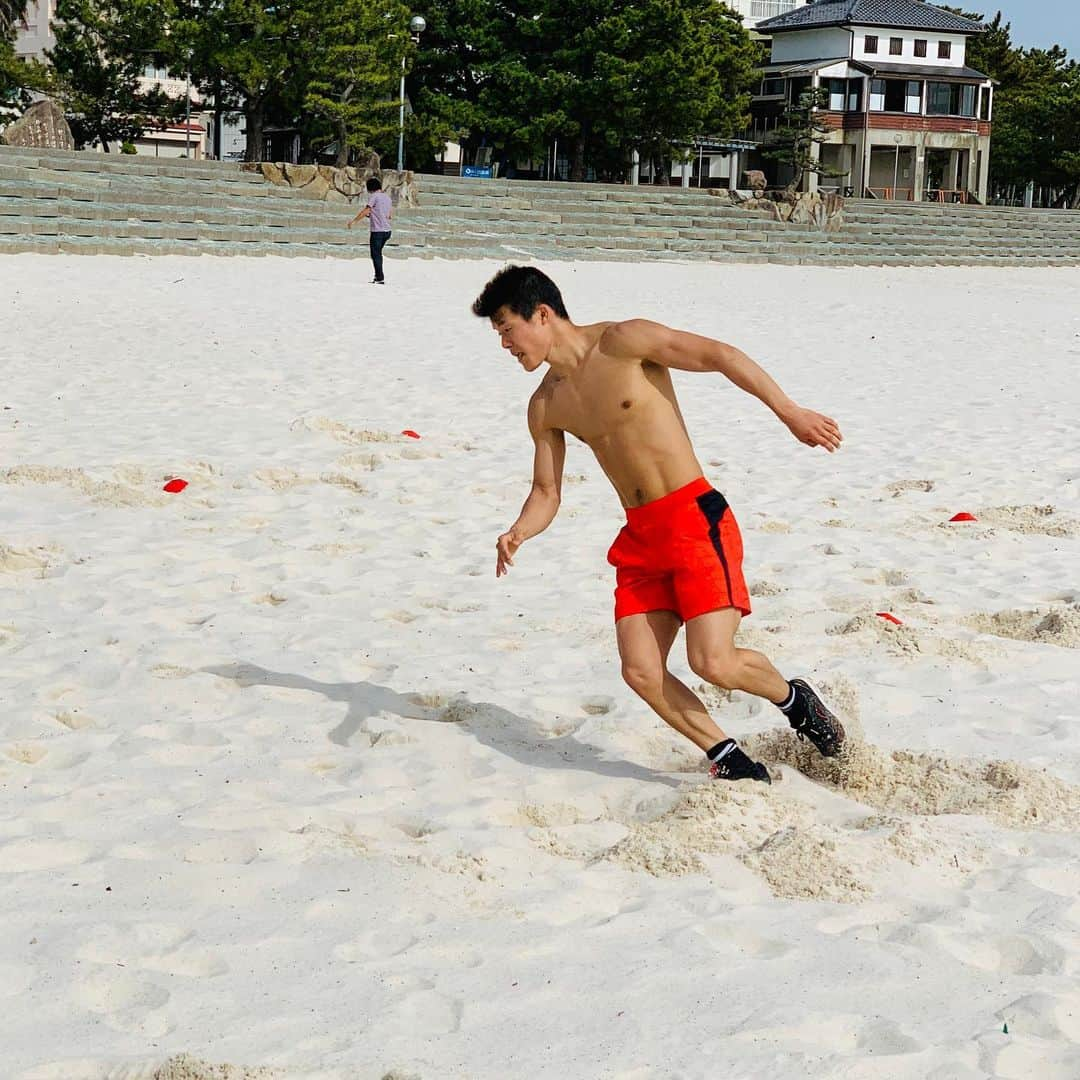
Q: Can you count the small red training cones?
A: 4